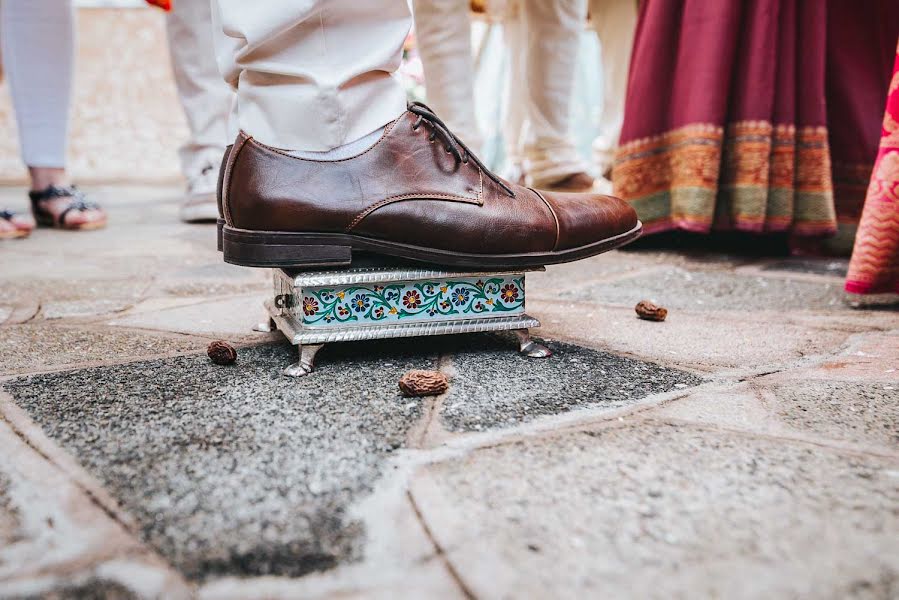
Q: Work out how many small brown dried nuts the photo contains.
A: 3